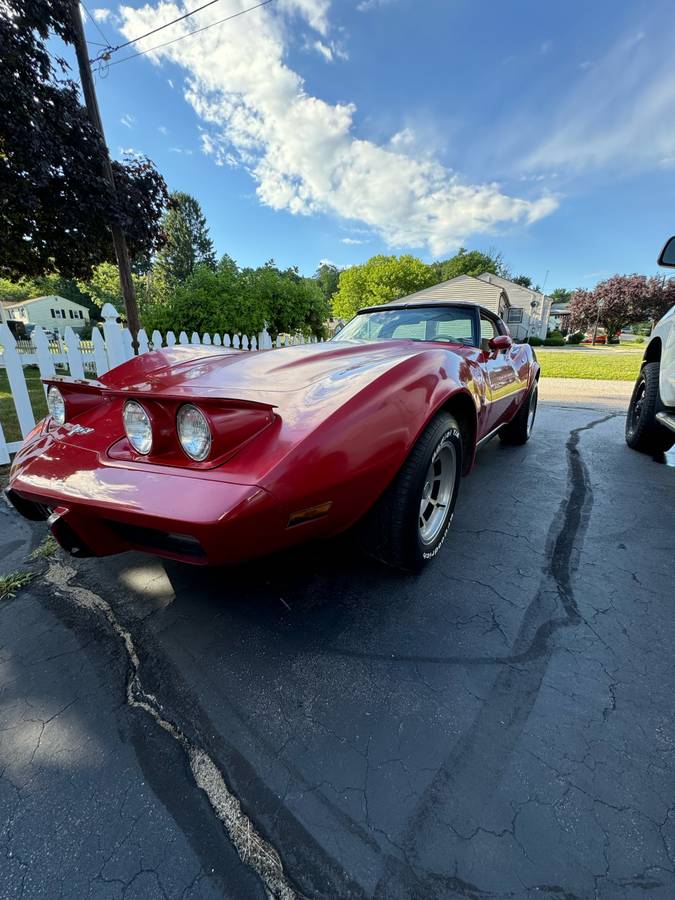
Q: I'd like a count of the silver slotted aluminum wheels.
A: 2